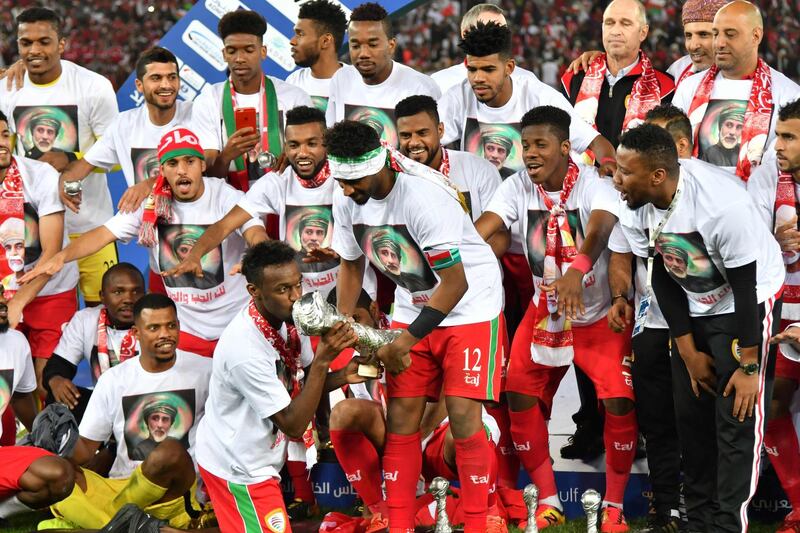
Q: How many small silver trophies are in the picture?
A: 3